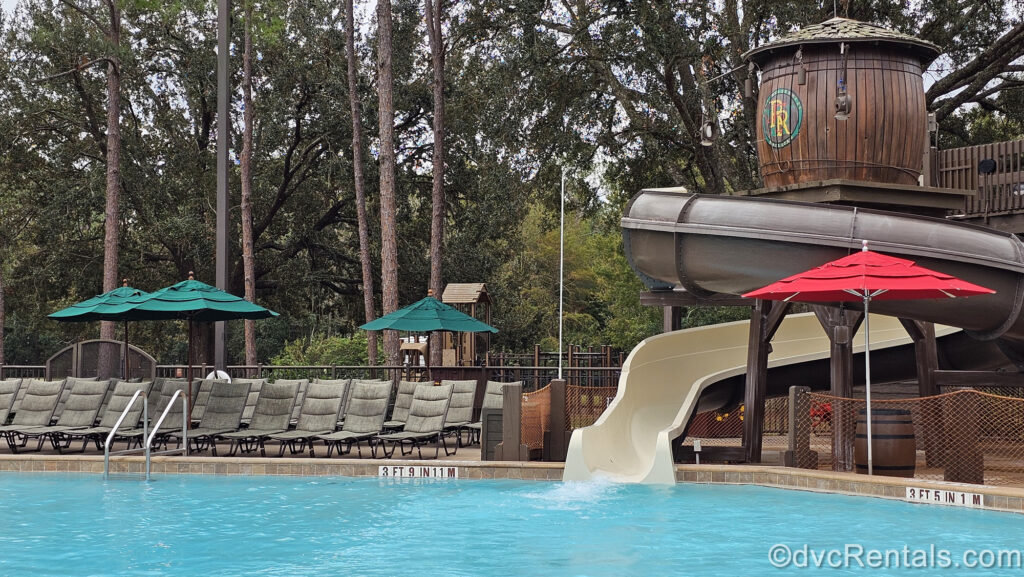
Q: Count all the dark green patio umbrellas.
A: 3